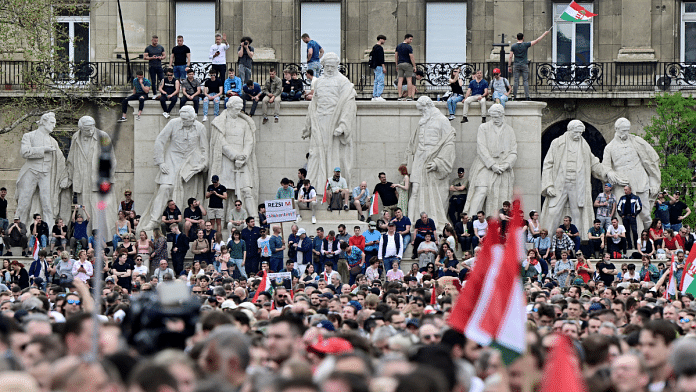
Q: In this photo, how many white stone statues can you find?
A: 9